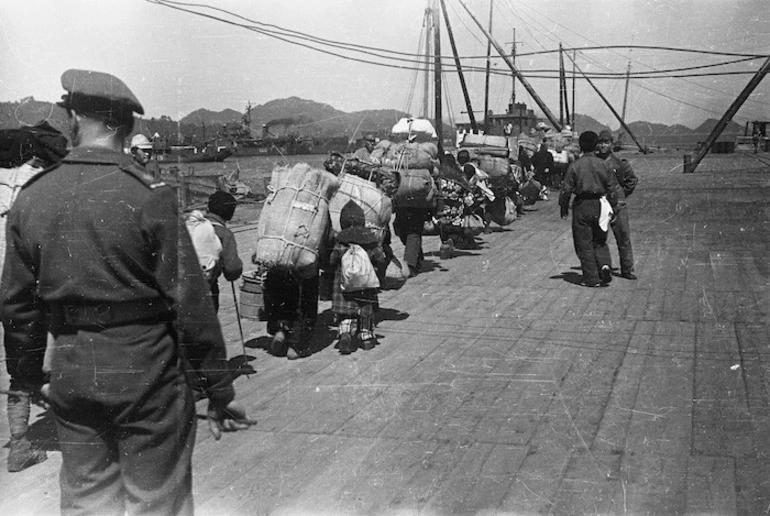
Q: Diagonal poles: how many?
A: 4